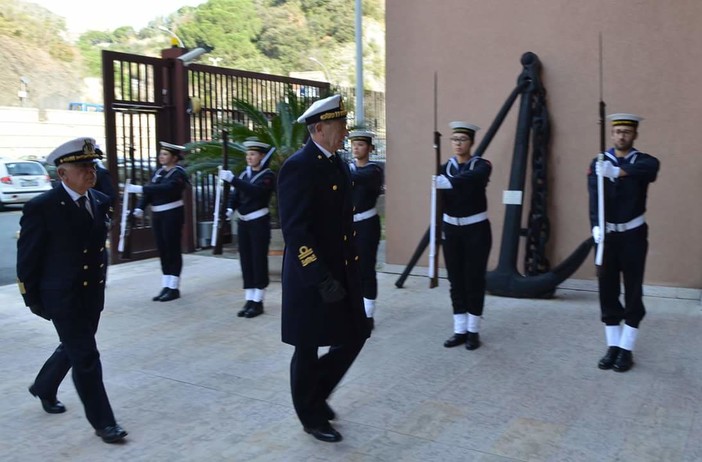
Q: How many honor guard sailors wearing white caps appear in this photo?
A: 5